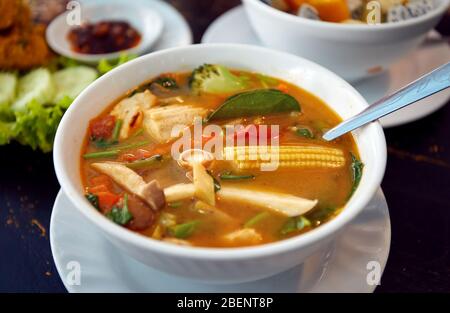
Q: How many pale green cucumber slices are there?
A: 3